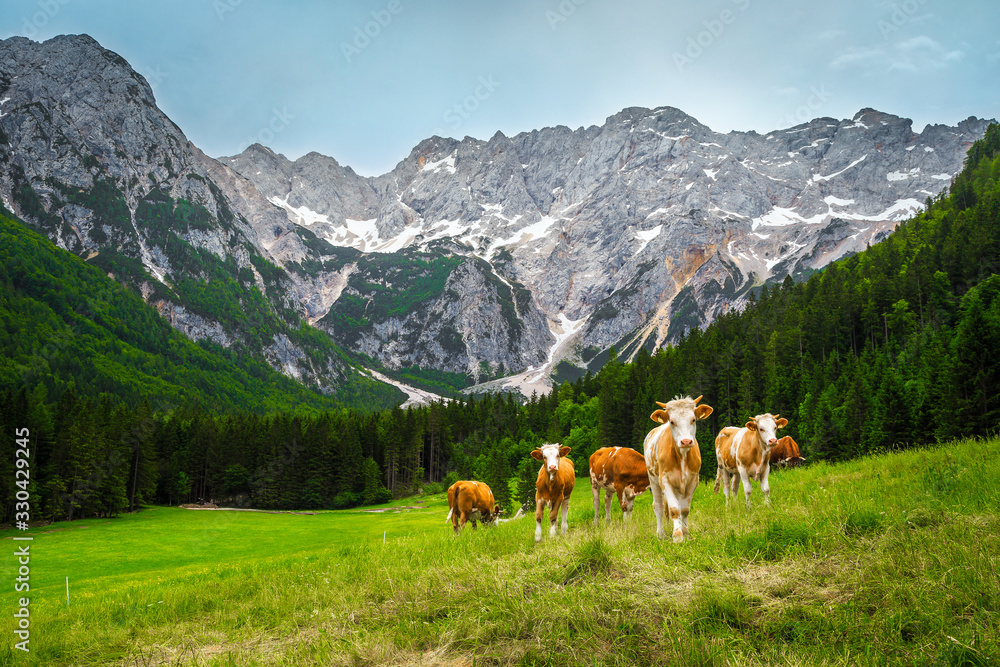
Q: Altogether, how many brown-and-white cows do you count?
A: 6